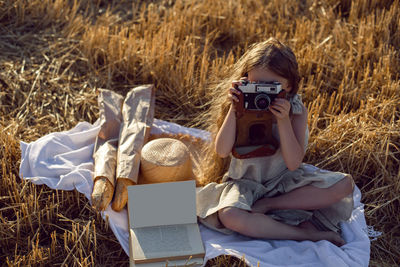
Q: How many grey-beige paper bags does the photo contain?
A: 2